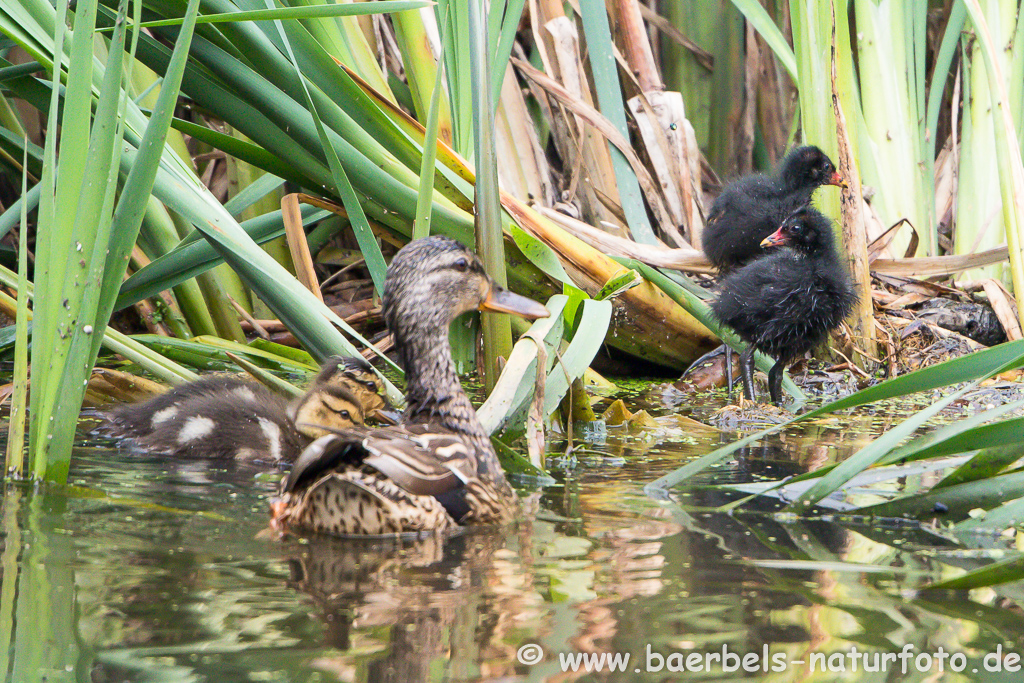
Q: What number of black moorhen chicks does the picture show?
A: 2